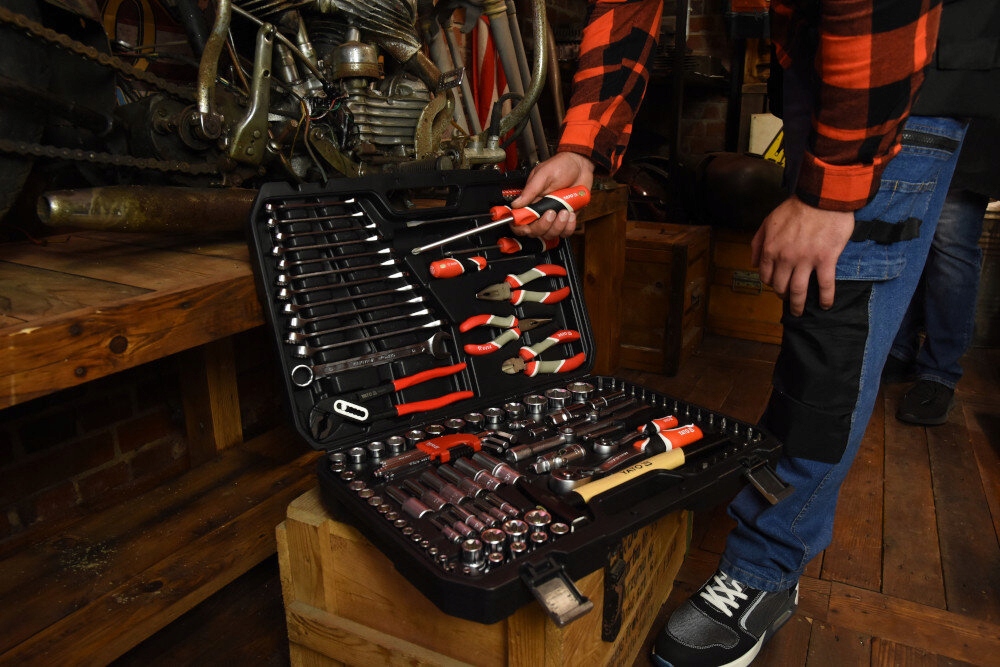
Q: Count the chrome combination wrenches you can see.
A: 12